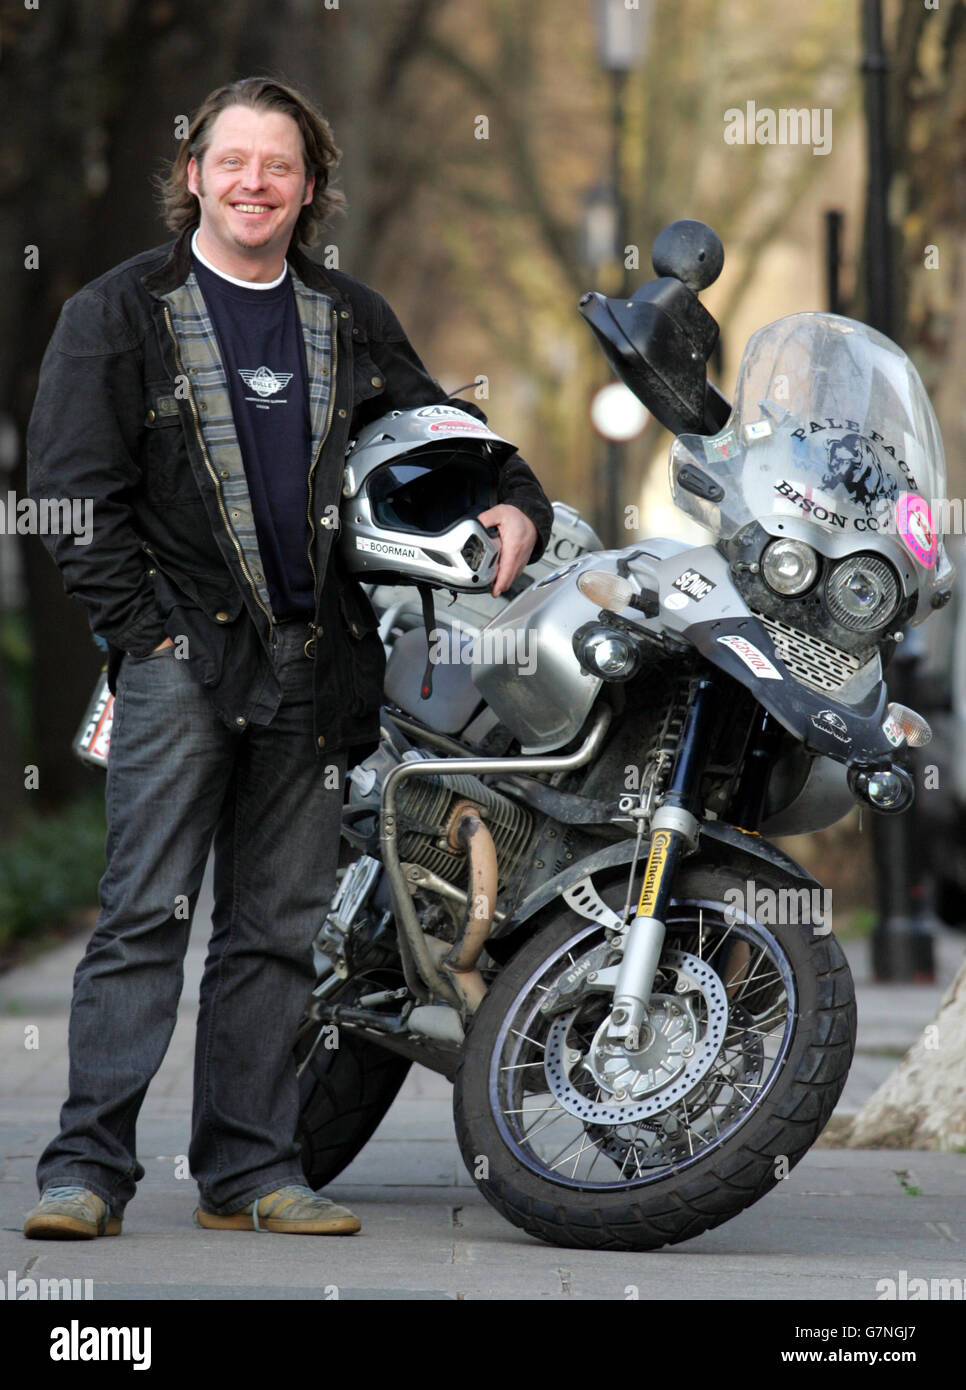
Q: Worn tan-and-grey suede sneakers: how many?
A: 2